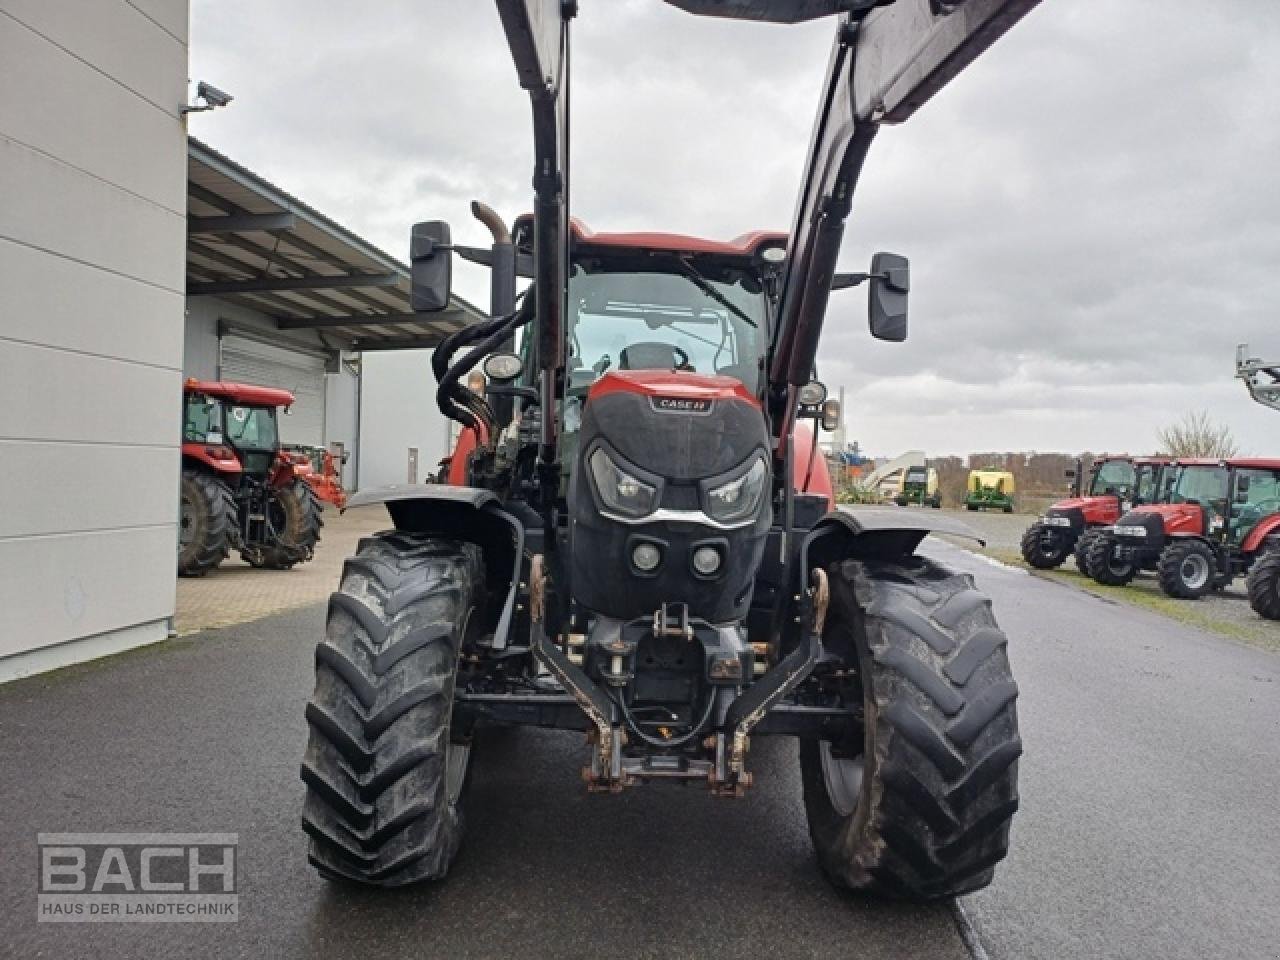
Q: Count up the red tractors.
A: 4